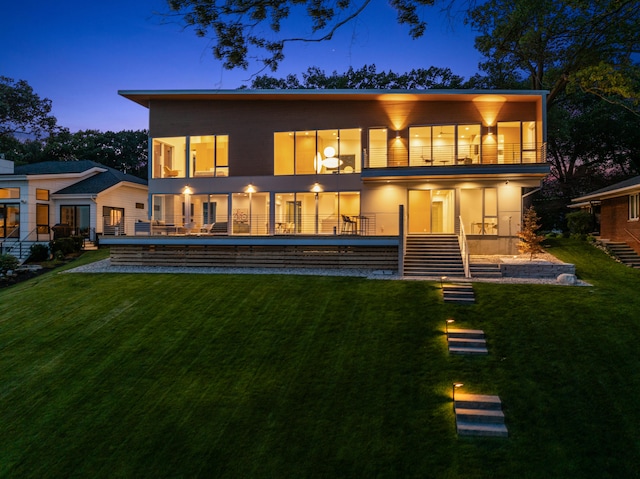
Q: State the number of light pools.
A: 3